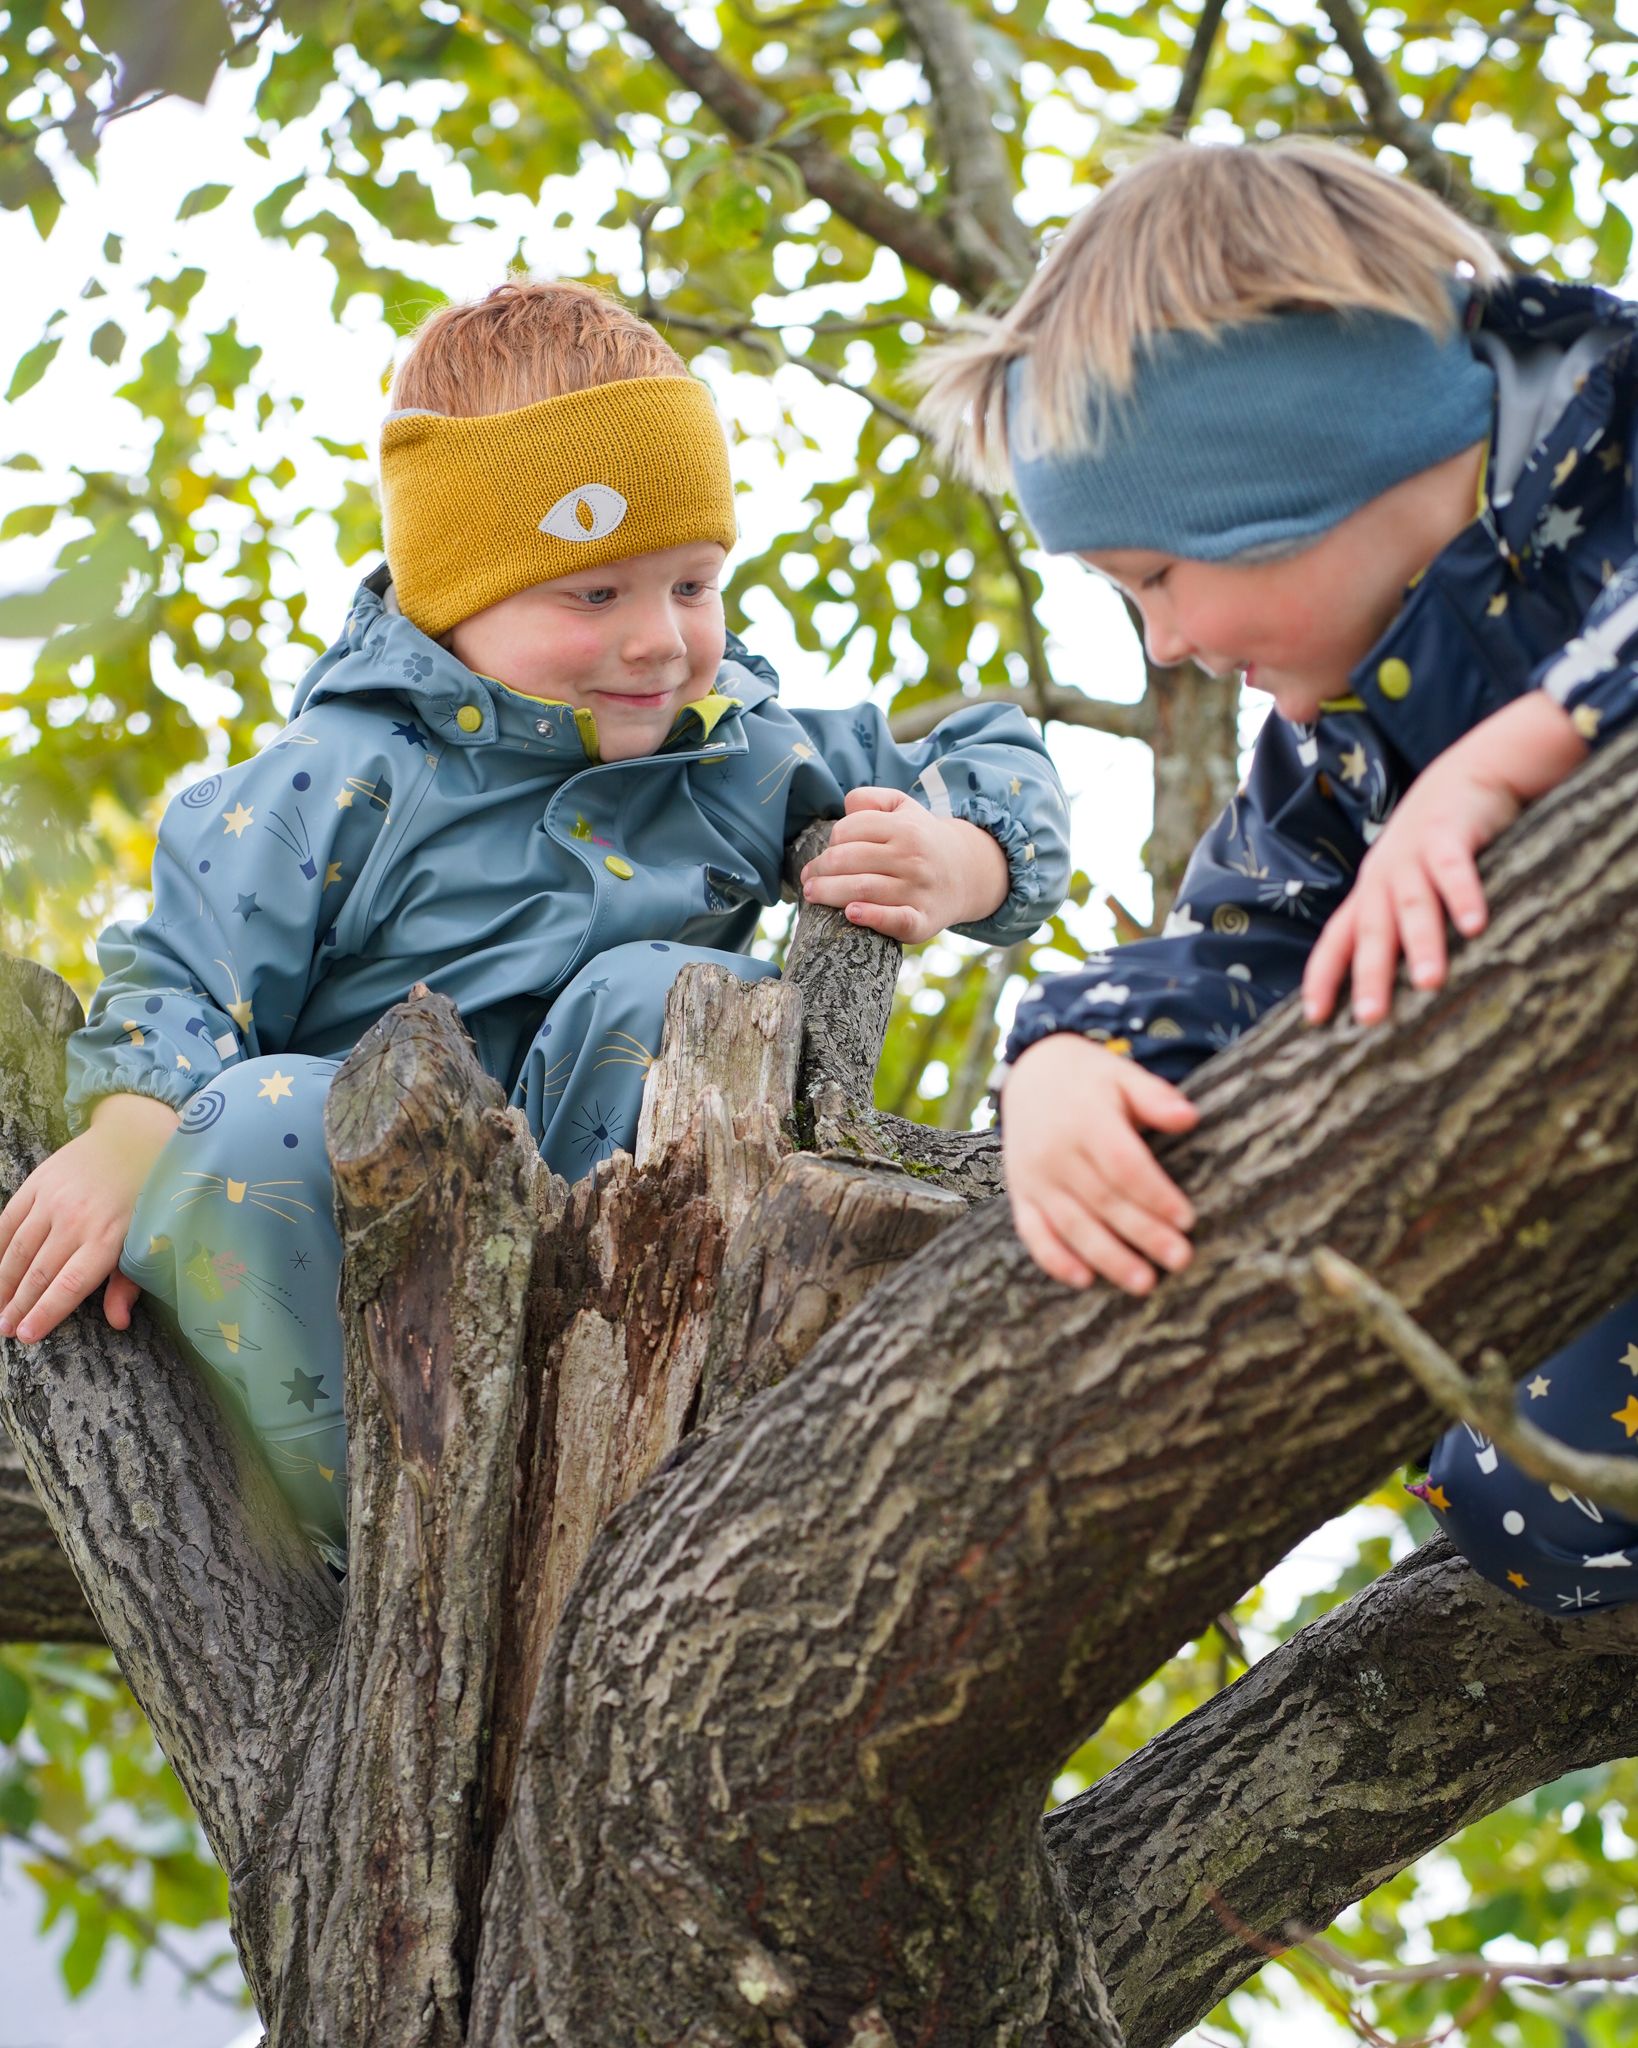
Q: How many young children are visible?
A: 2